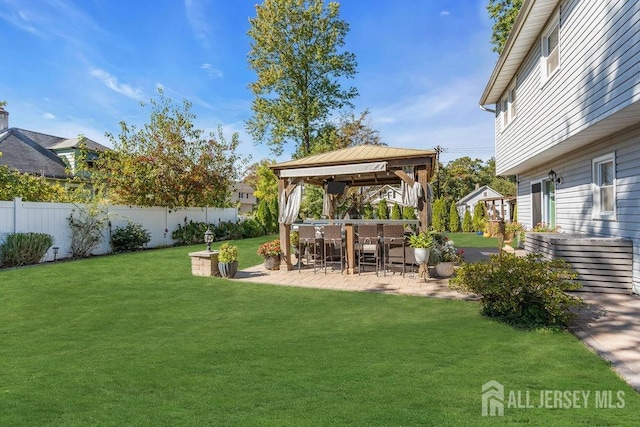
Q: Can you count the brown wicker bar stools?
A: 4